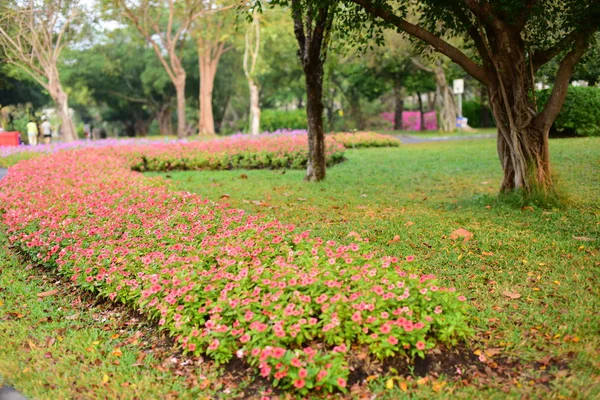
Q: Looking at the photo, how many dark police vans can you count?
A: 0